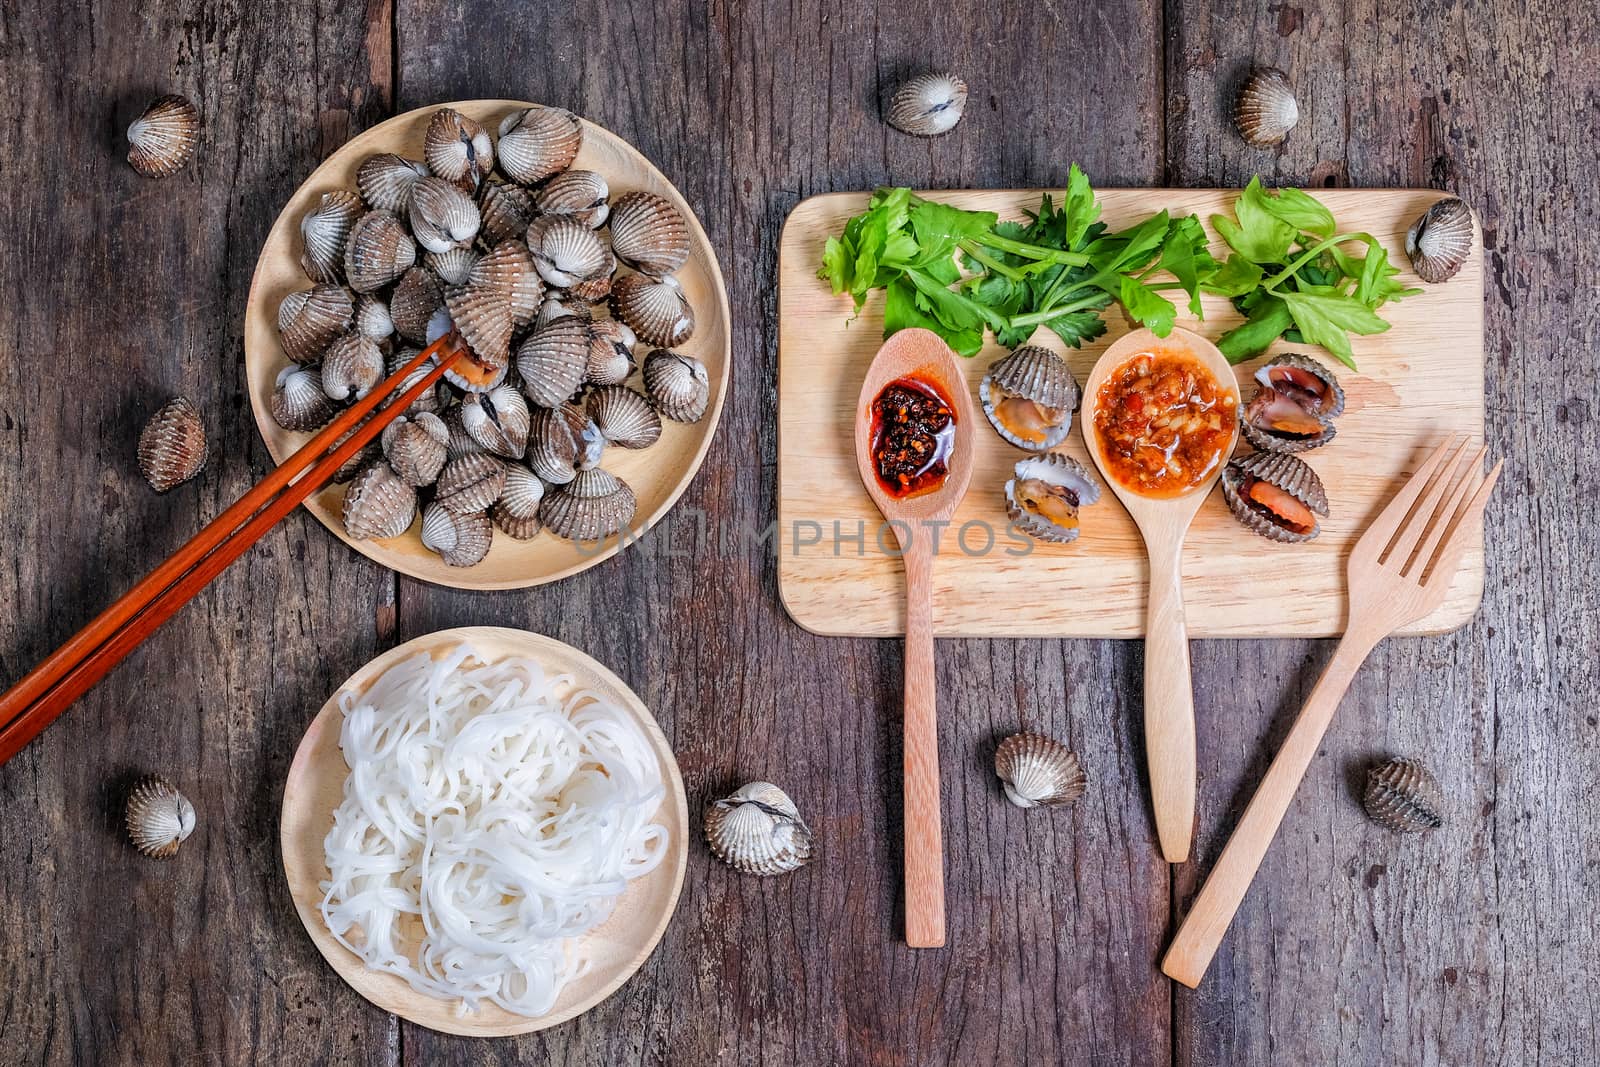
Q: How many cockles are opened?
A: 5